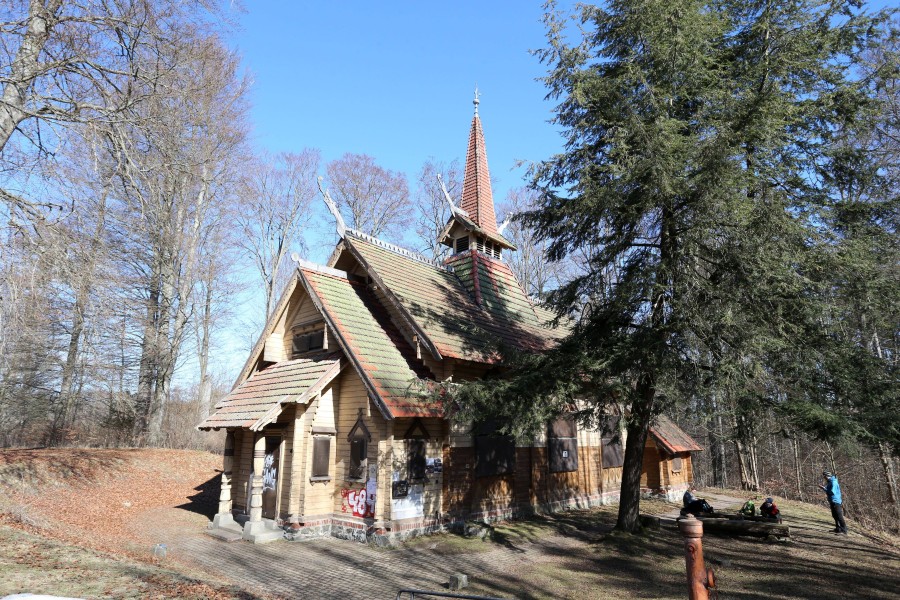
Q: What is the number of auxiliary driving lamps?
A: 0